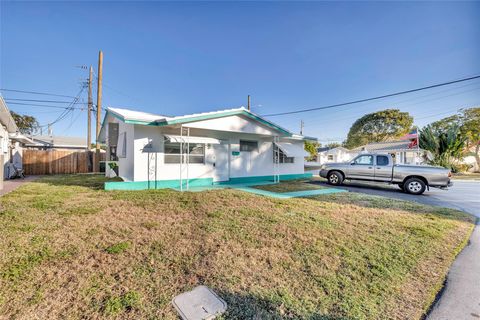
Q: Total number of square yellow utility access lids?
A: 0